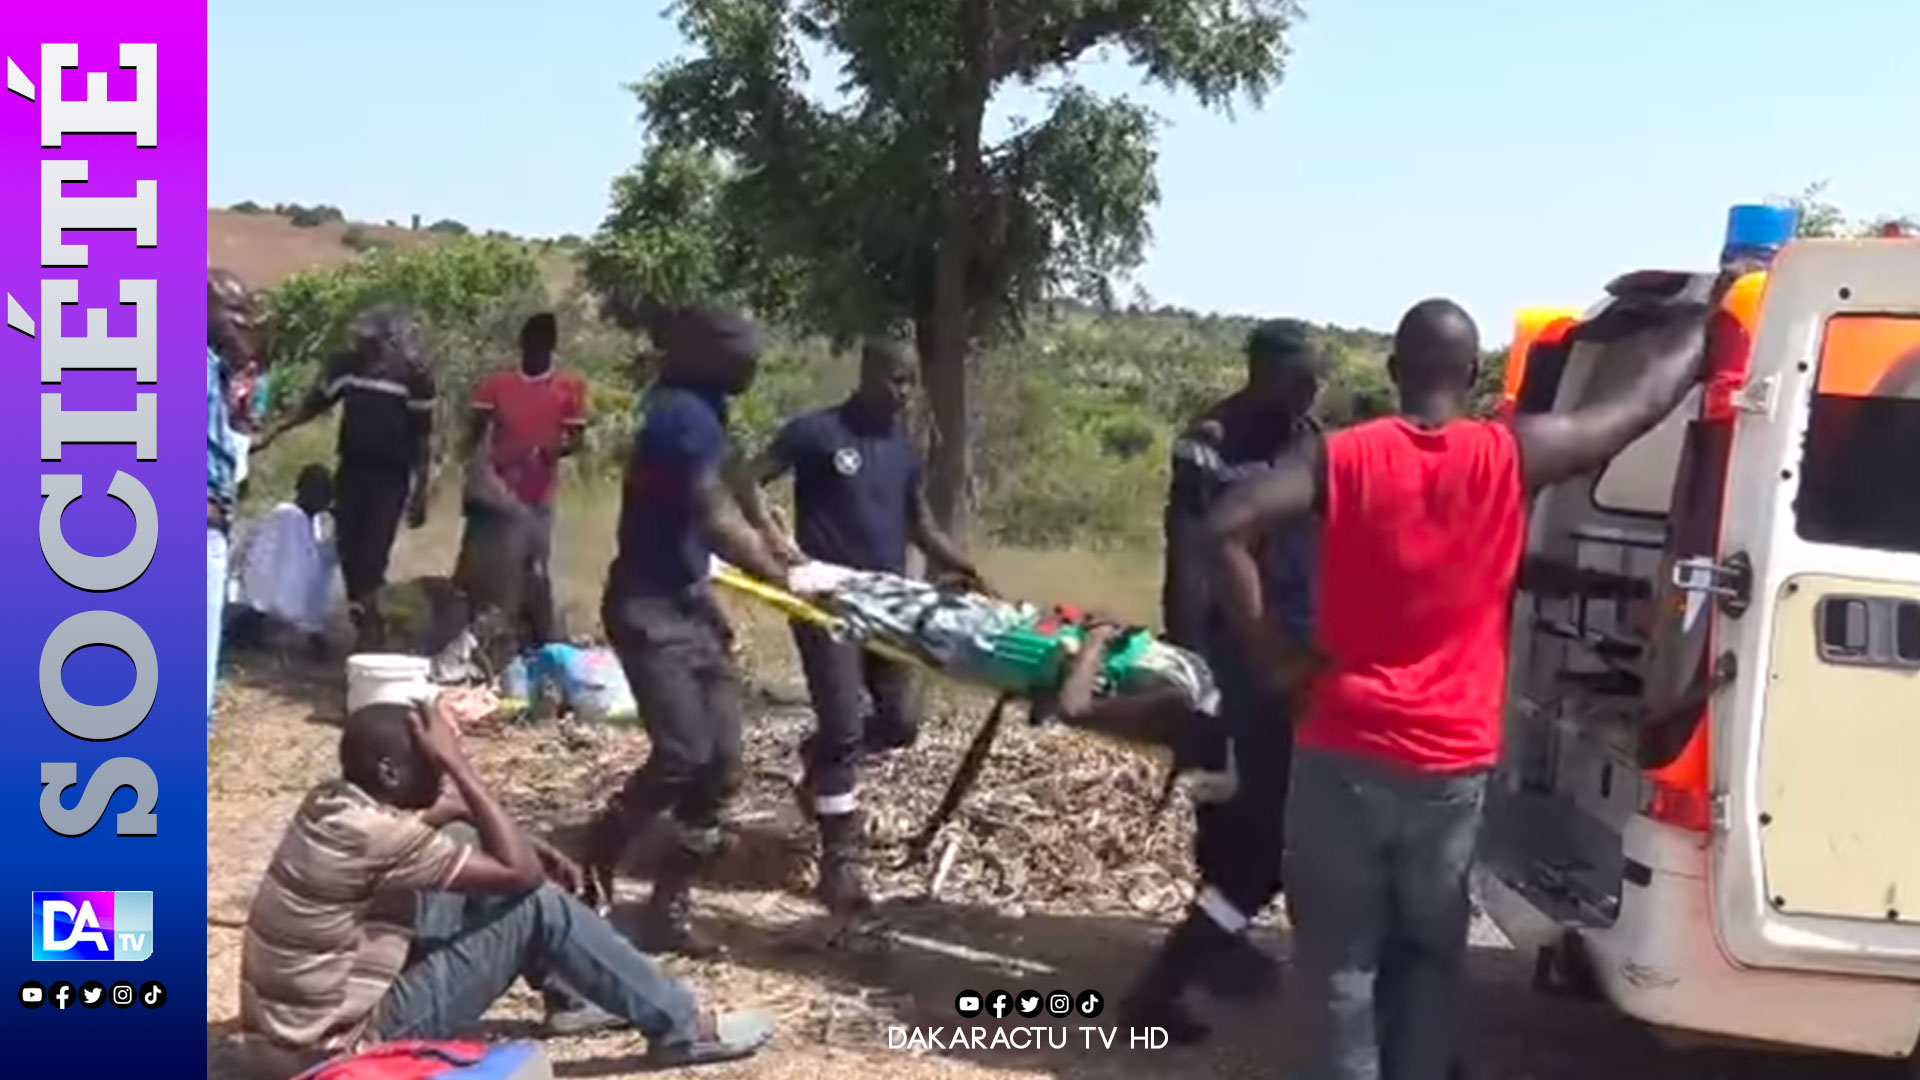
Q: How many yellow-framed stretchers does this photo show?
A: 1